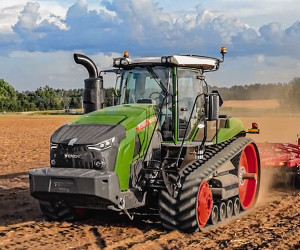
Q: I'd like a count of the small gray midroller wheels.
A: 4